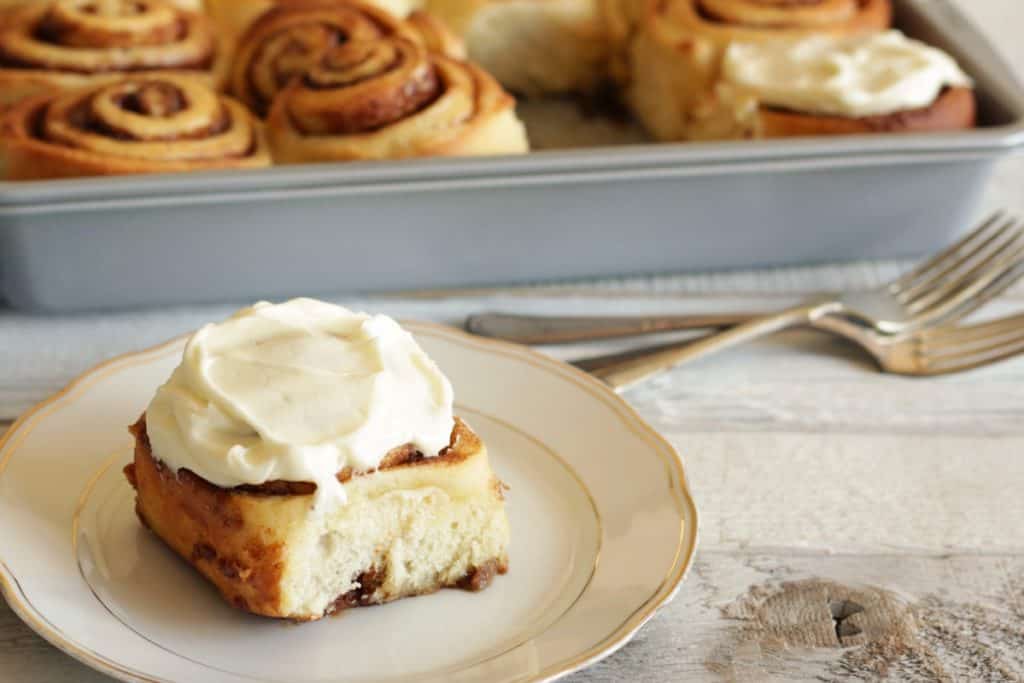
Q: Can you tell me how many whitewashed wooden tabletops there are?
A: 1